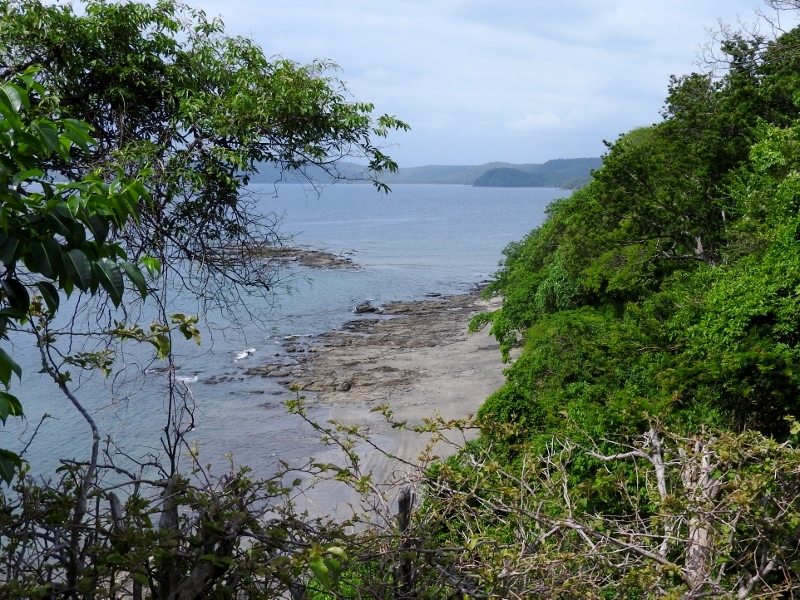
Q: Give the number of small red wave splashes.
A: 0